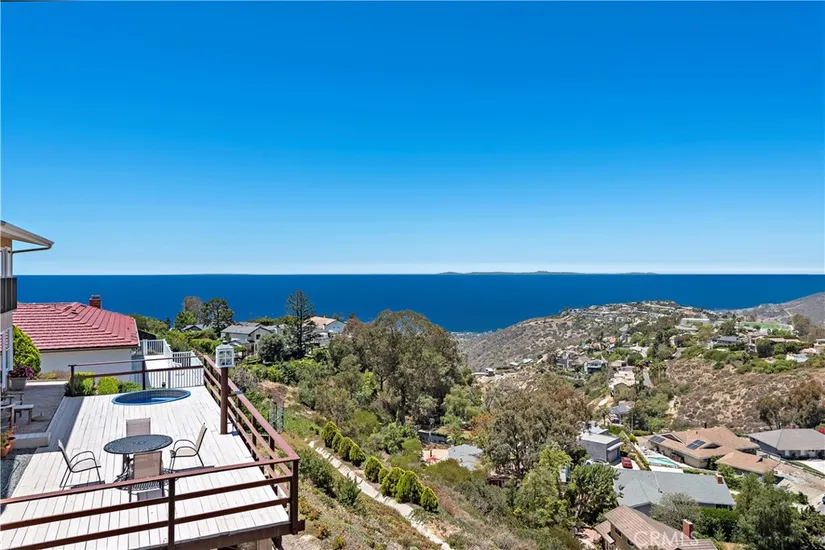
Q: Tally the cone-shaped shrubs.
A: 9